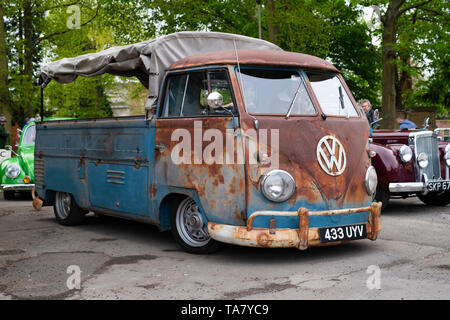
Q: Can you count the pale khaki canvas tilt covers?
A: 1